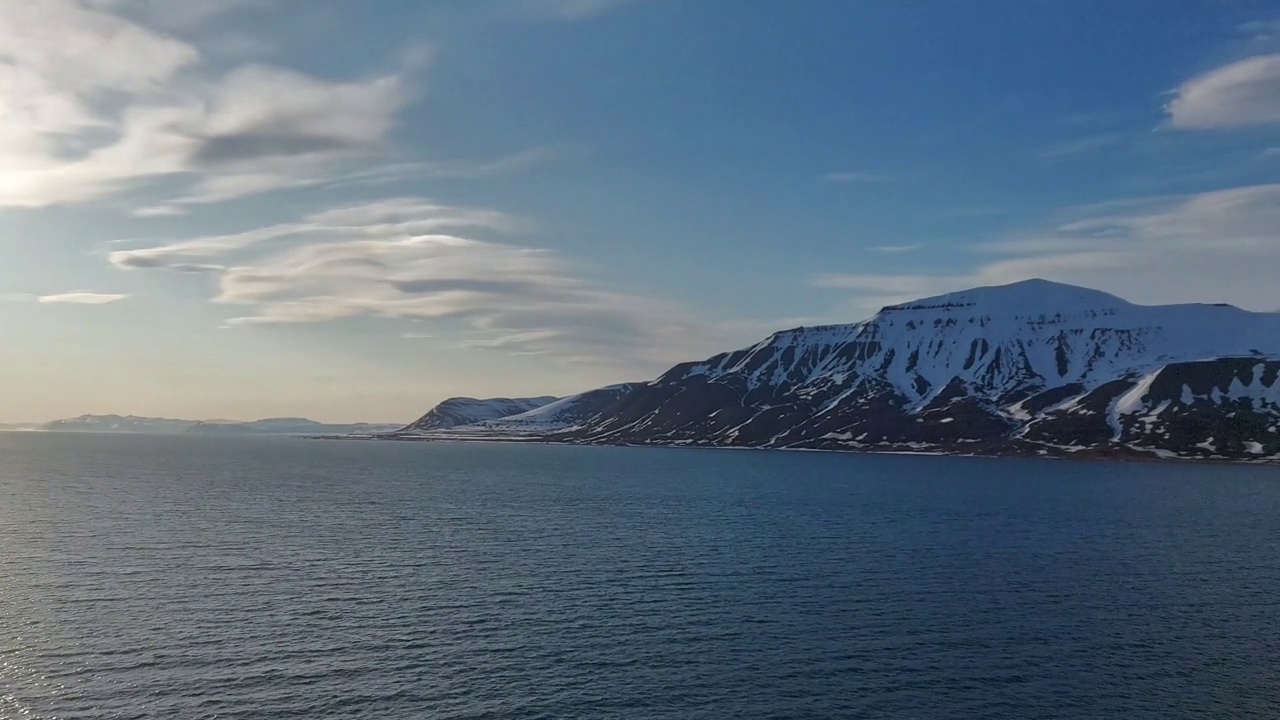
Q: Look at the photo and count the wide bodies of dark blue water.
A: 1